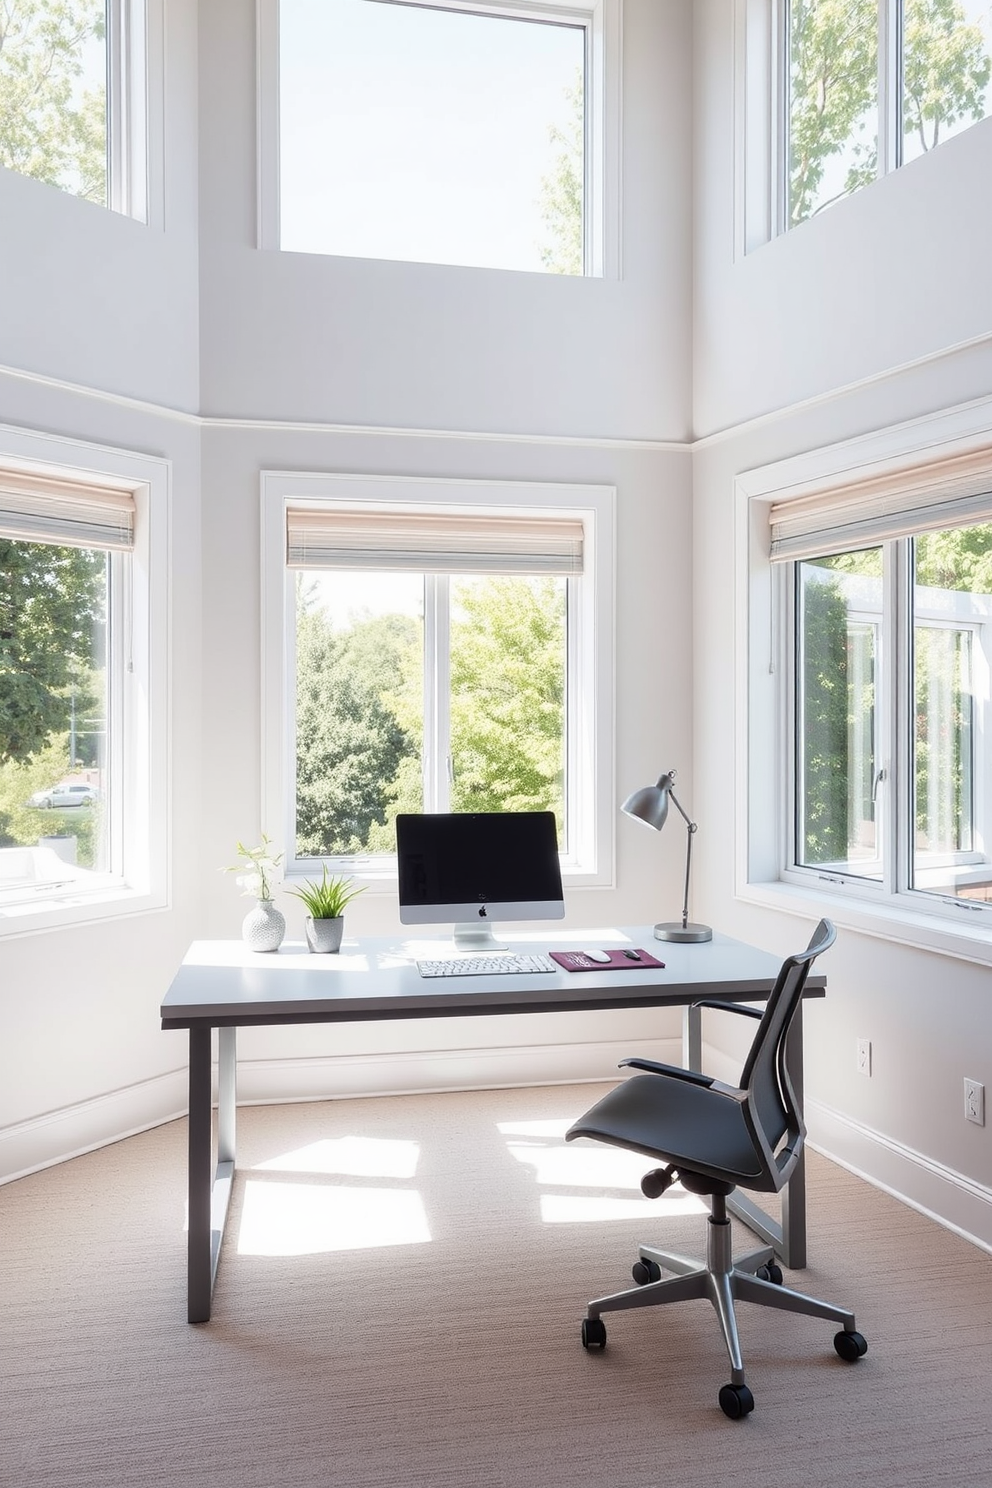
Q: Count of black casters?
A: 5